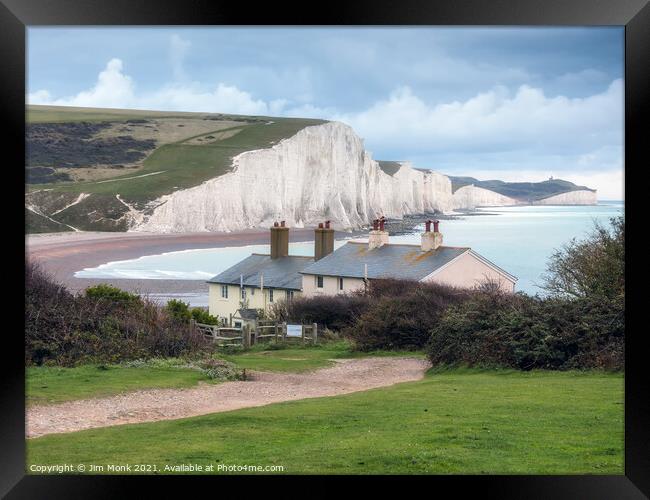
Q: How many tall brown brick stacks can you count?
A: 2